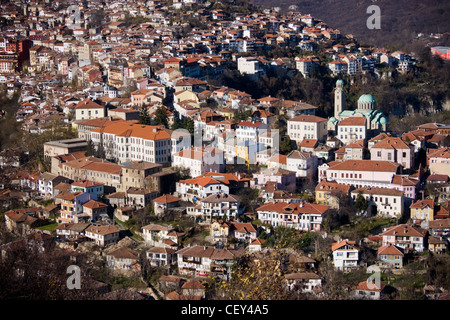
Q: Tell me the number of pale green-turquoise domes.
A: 4